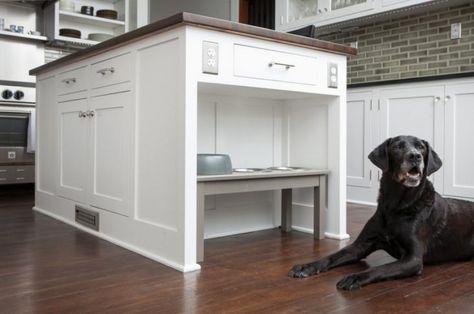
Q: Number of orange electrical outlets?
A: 0